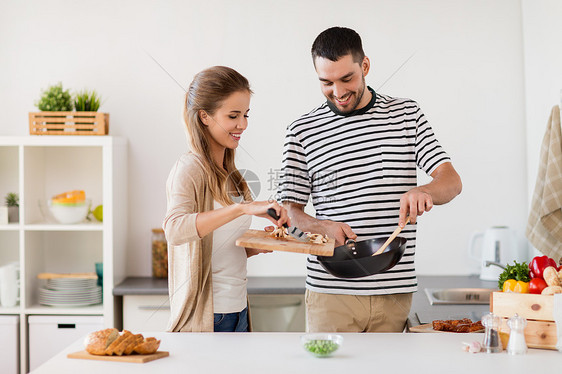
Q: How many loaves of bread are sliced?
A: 1